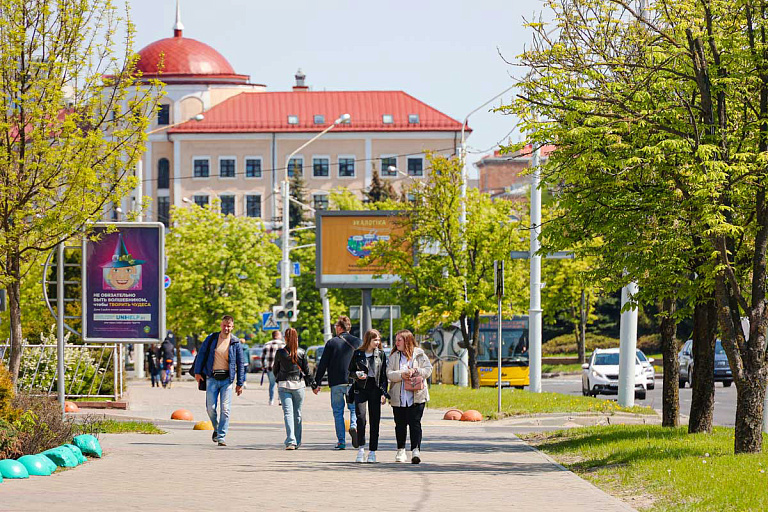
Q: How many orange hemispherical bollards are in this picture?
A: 4